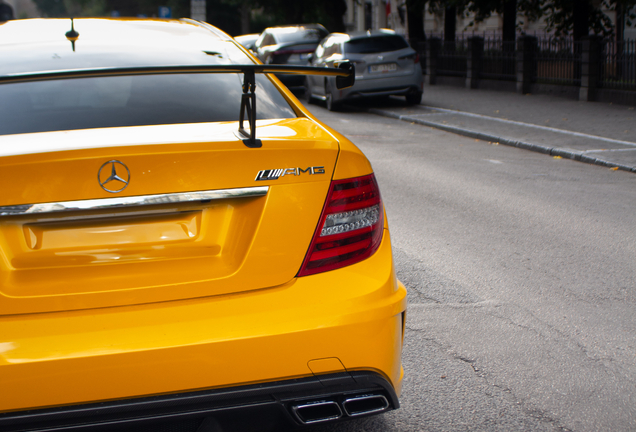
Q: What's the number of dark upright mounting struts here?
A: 1